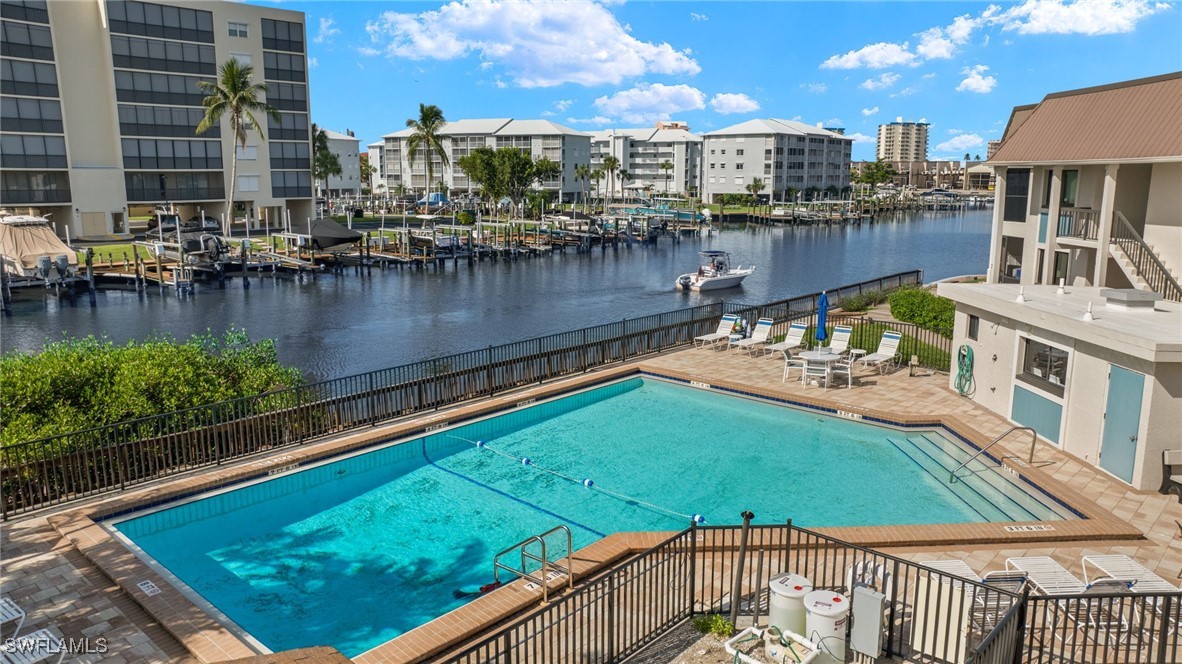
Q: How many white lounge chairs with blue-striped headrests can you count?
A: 5